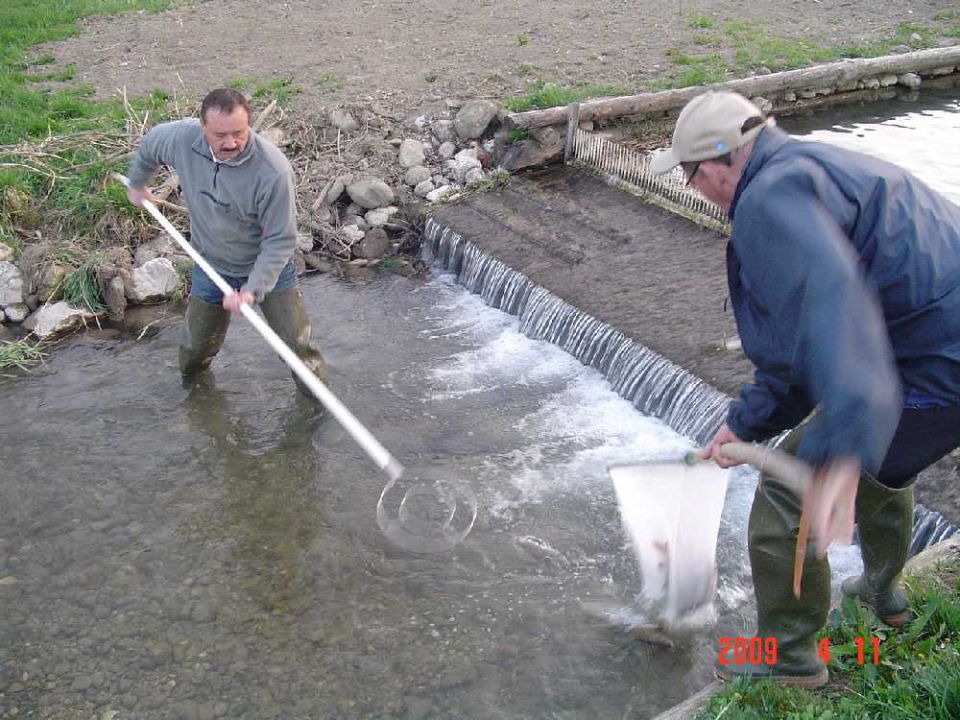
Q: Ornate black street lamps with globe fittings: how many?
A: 0